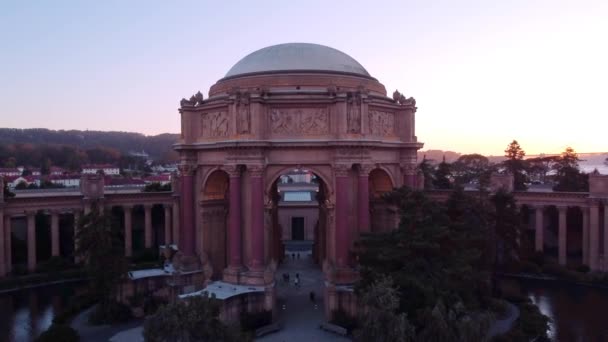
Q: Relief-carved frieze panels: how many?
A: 3